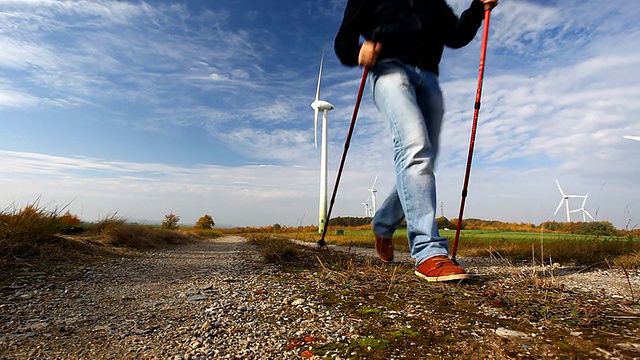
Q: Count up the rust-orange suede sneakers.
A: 2